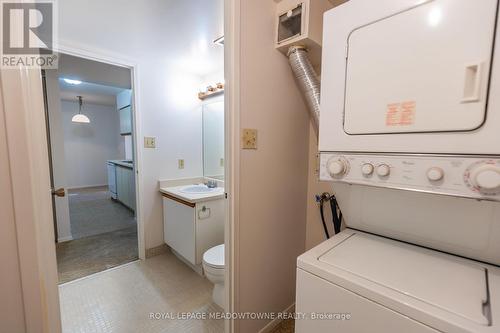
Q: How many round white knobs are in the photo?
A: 5